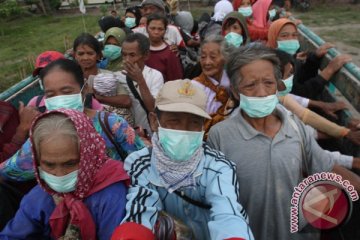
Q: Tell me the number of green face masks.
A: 11